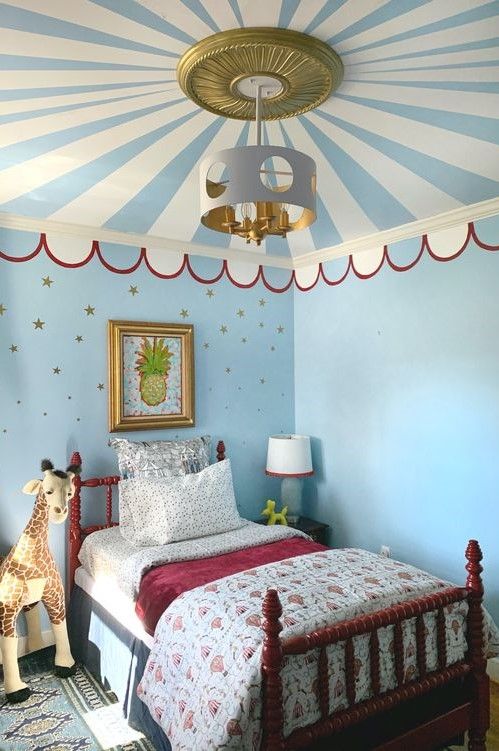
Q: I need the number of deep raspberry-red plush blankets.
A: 1